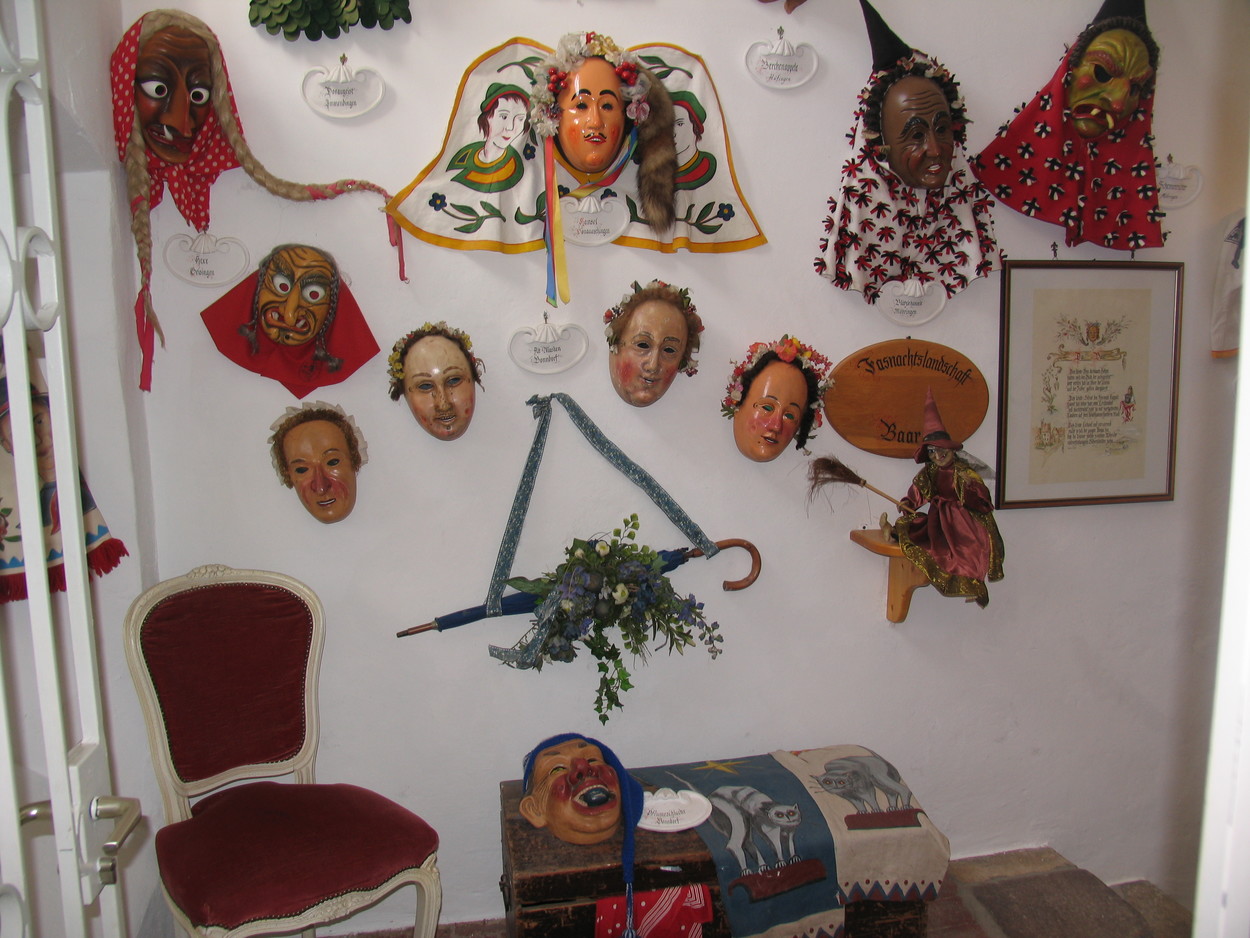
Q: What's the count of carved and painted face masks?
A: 10